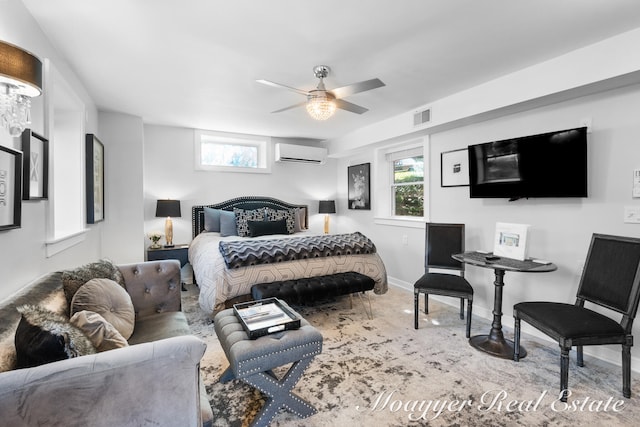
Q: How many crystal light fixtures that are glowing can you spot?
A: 2